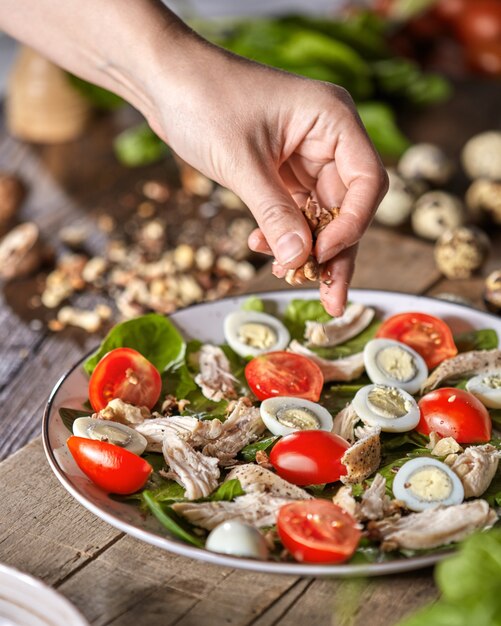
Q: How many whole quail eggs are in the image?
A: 7